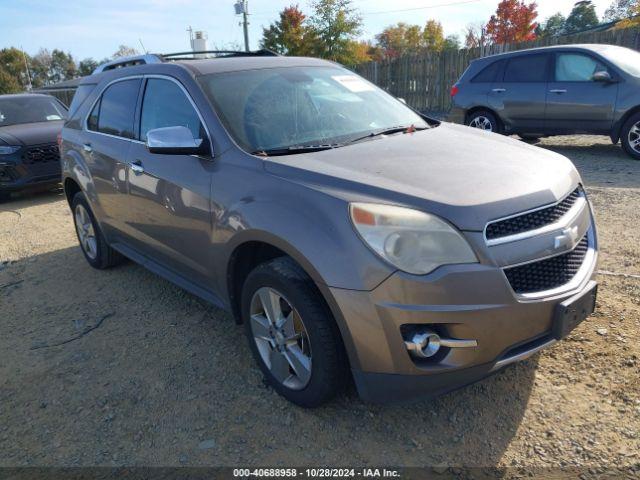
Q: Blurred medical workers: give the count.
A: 0